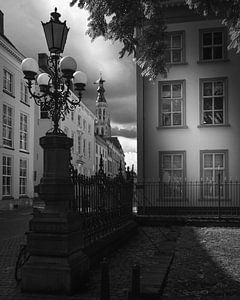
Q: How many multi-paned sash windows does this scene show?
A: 12